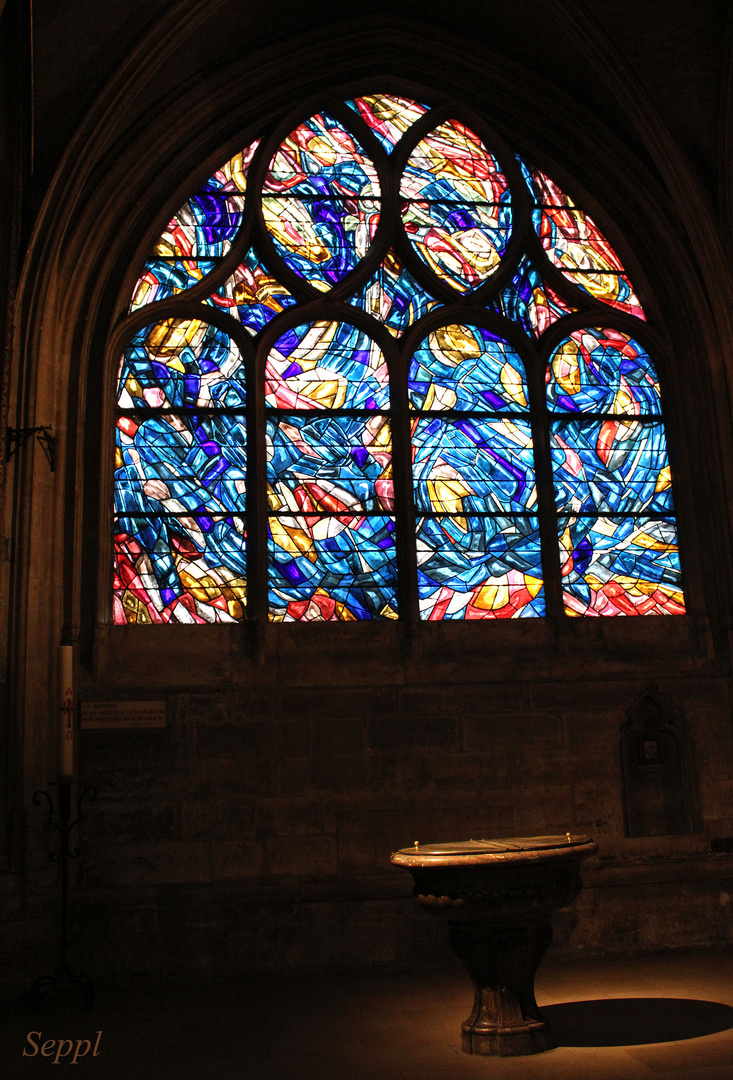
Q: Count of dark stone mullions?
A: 3